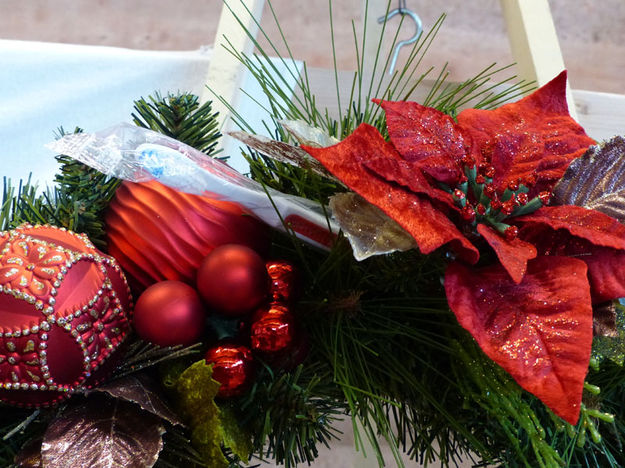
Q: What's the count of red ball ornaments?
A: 7